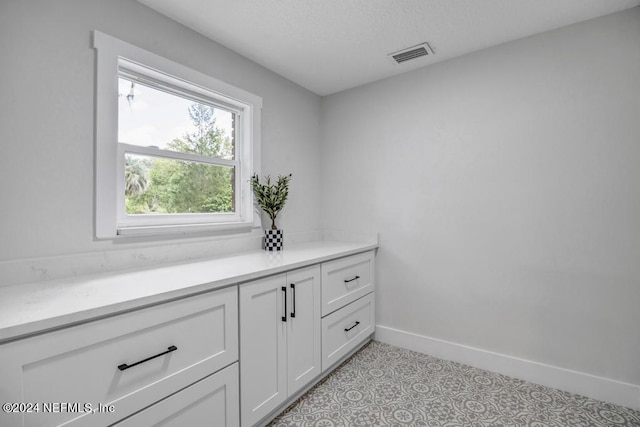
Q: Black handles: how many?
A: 5